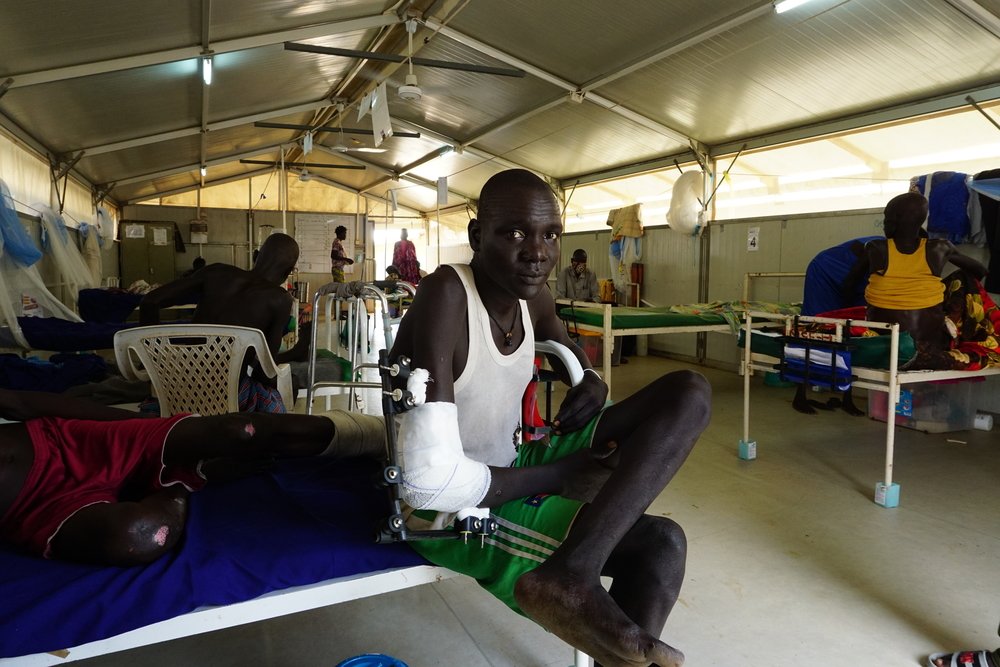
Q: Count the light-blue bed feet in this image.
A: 2